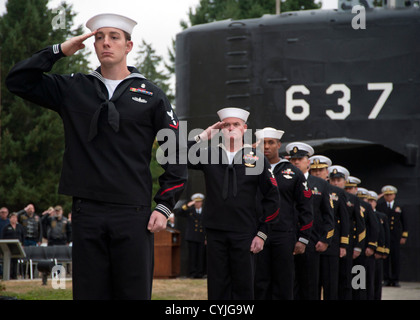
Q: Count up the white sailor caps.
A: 3